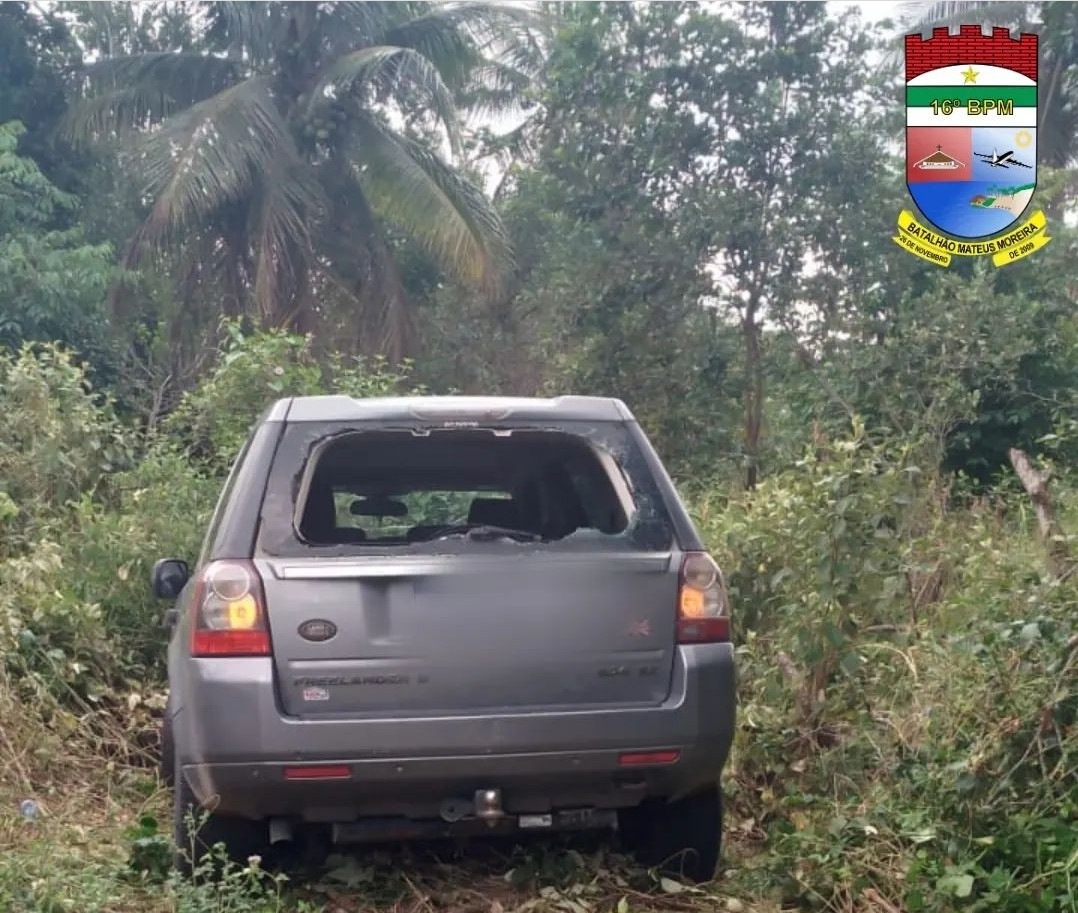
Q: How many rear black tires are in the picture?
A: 2